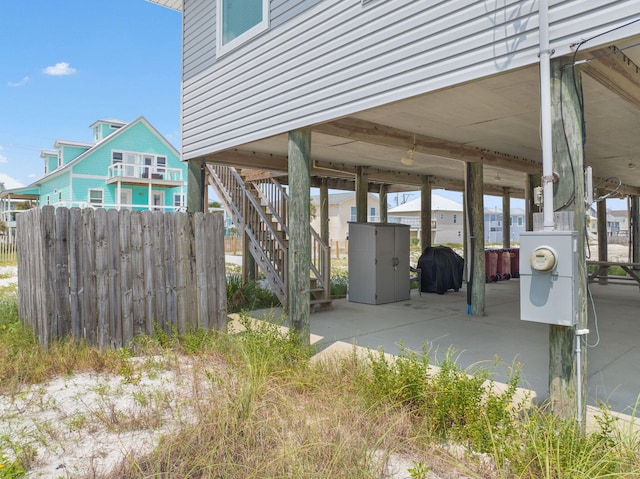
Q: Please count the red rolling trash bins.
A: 3